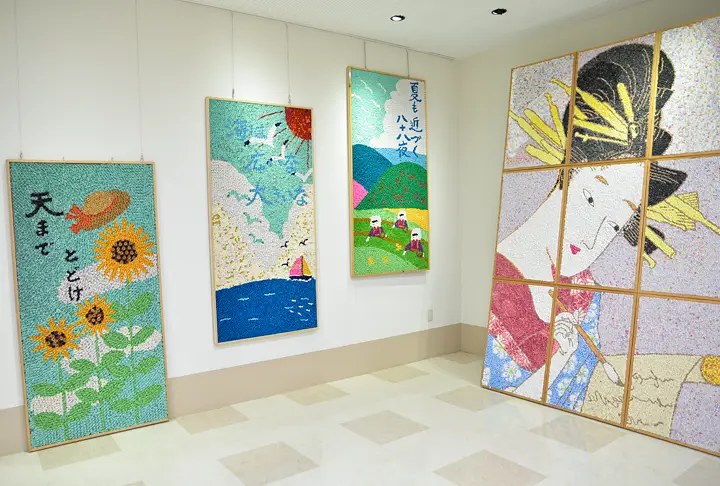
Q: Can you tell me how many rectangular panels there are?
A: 12